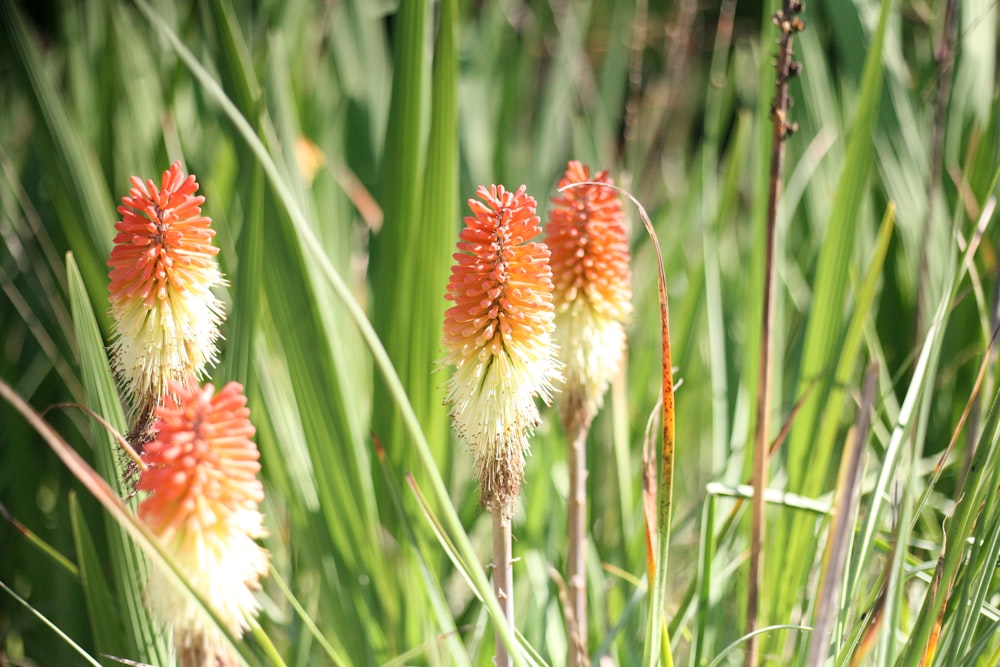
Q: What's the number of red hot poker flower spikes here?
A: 4